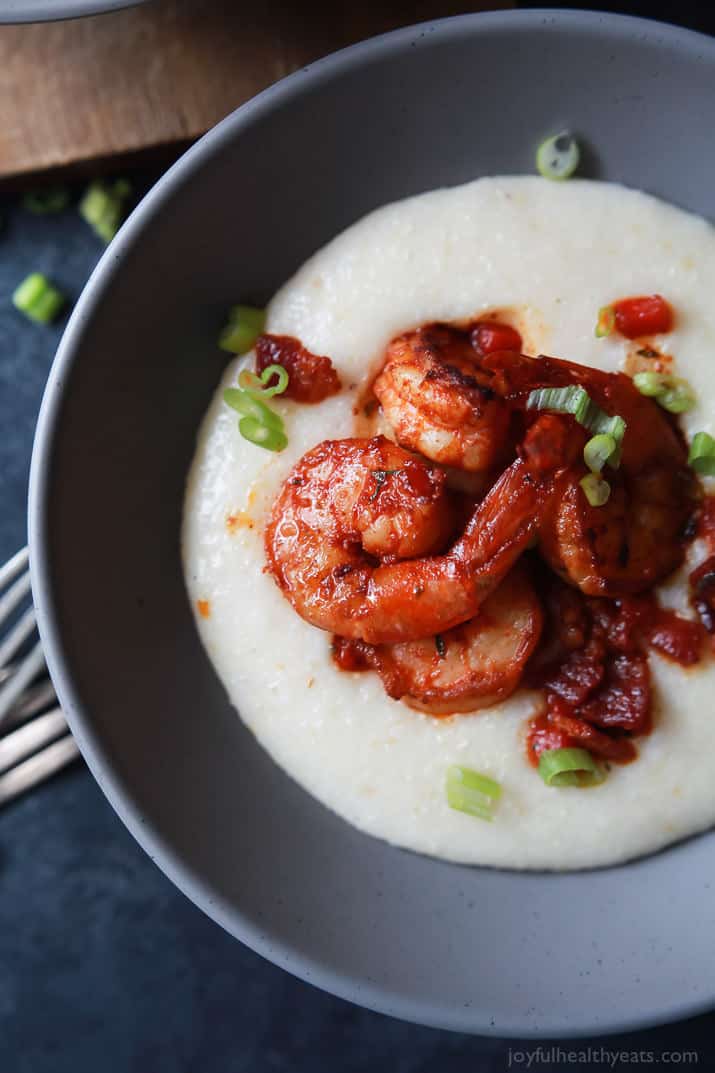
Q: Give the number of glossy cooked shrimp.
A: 4